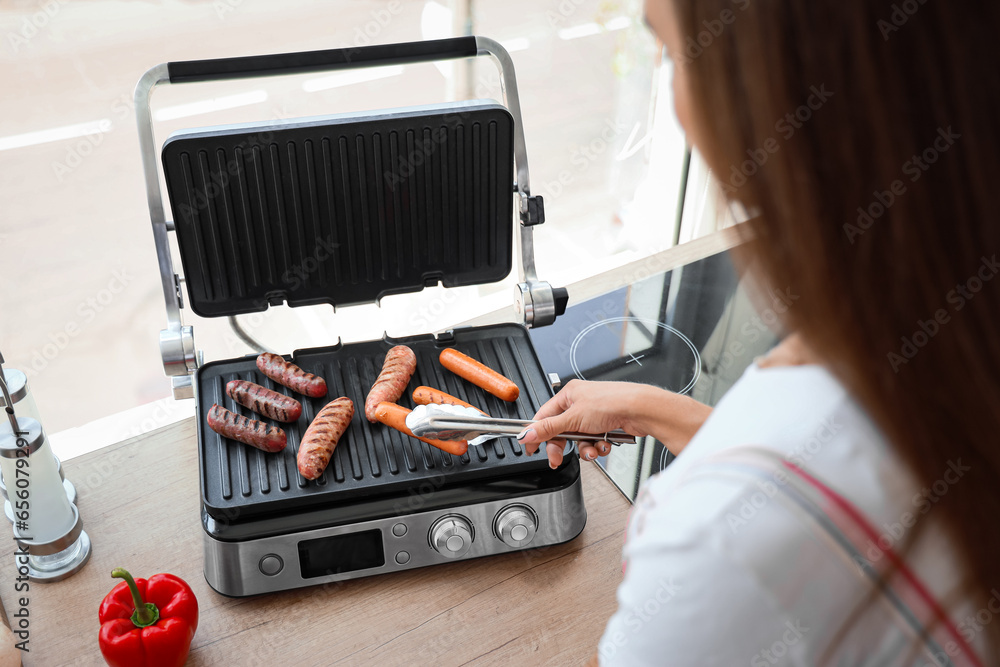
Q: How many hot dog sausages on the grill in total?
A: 3